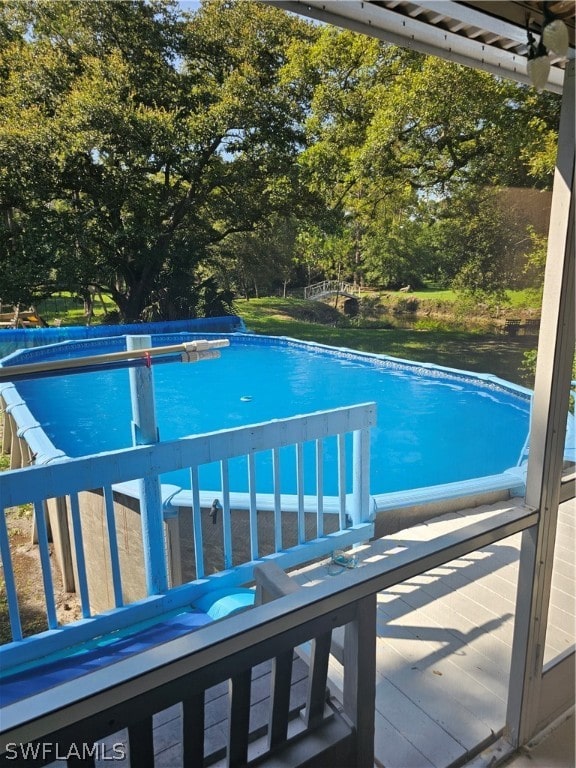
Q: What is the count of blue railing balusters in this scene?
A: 11